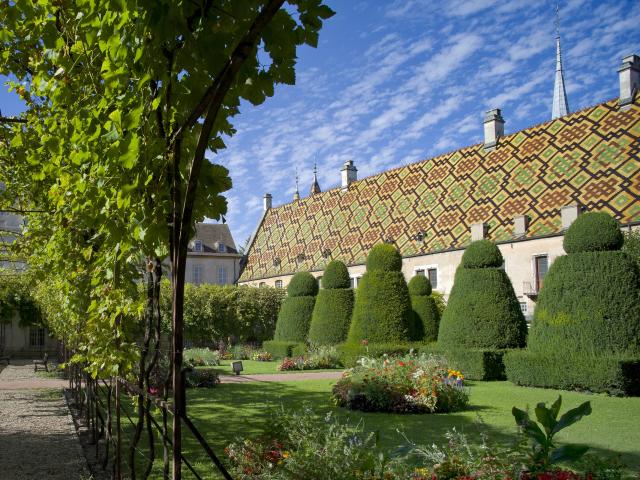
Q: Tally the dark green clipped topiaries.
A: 6